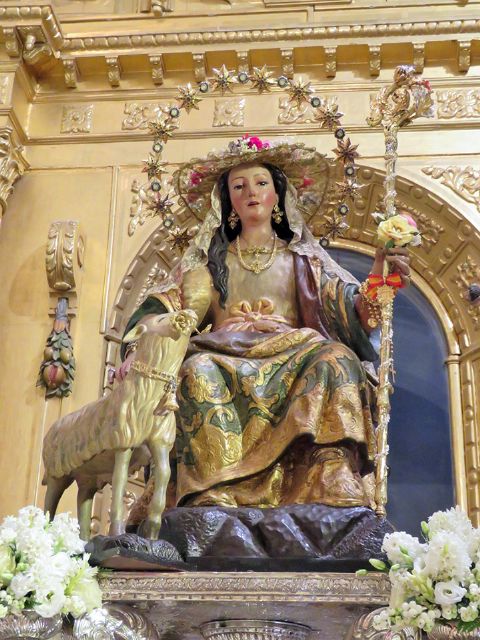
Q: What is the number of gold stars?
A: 12